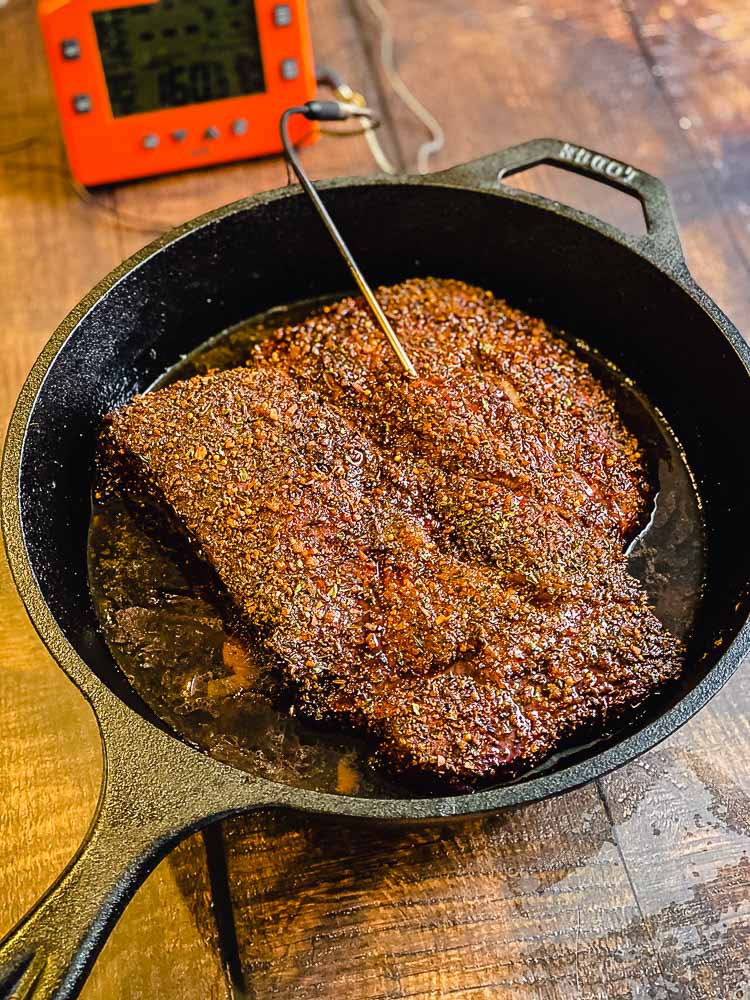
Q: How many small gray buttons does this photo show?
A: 8